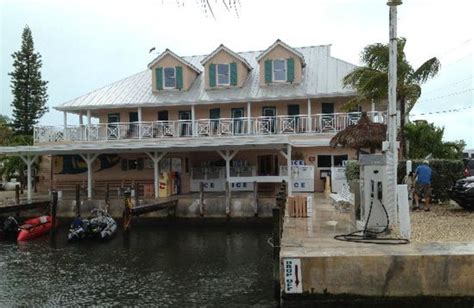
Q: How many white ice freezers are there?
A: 4